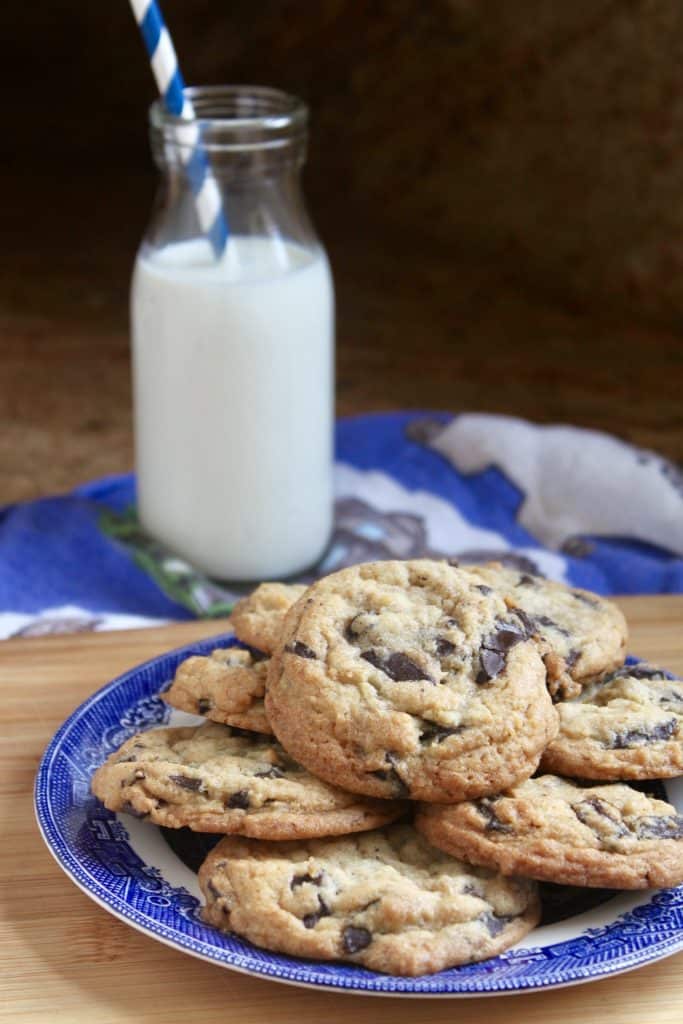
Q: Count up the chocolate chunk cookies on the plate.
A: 8